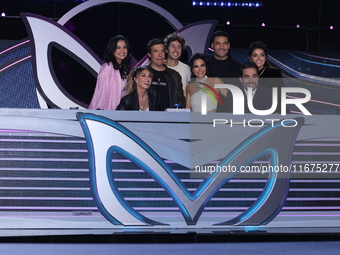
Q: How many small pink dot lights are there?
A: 5